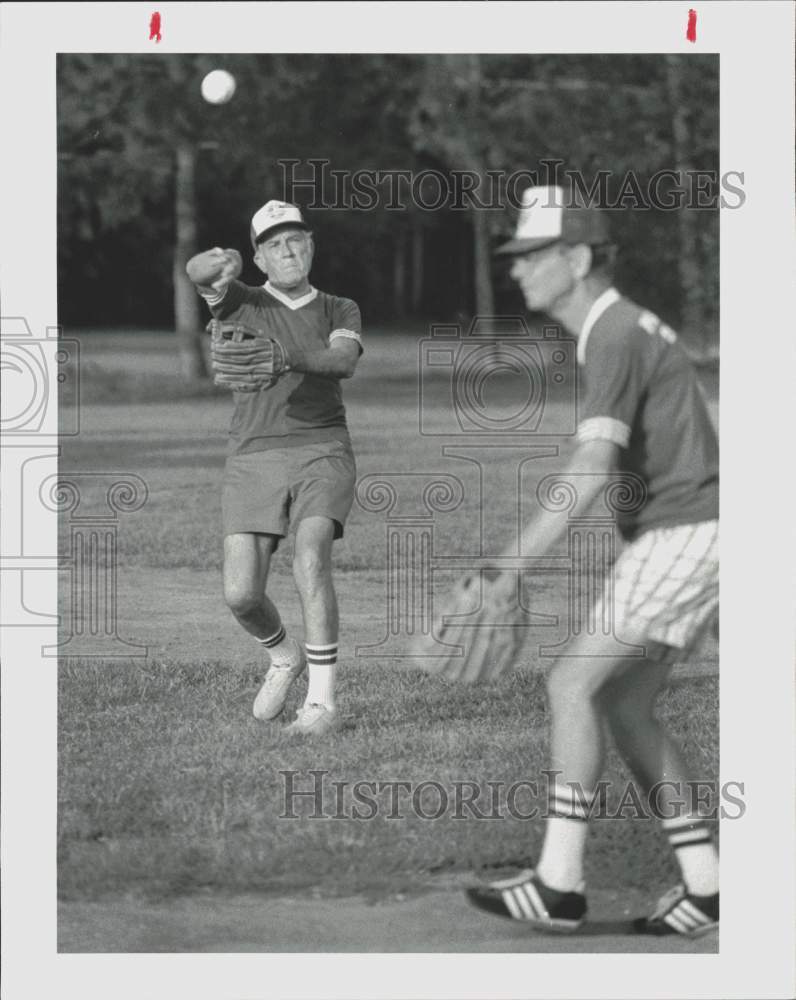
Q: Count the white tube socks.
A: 4